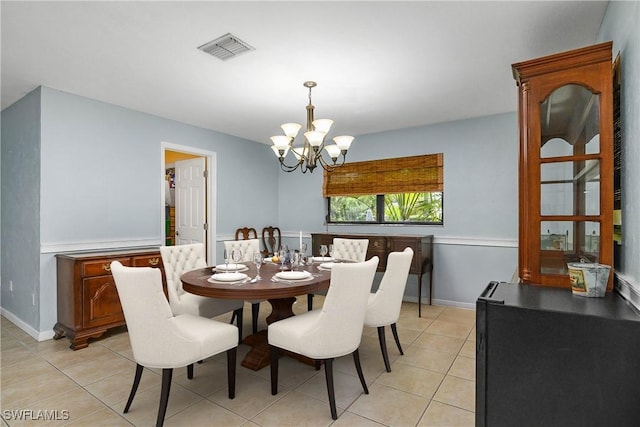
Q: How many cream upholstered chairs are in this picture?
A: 6